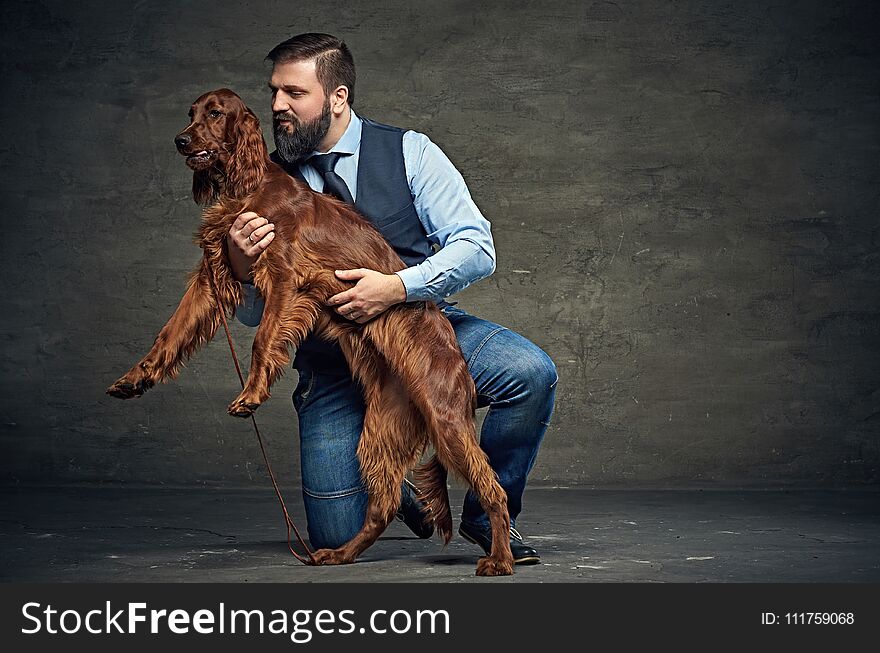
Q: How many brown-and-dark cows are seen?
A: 0